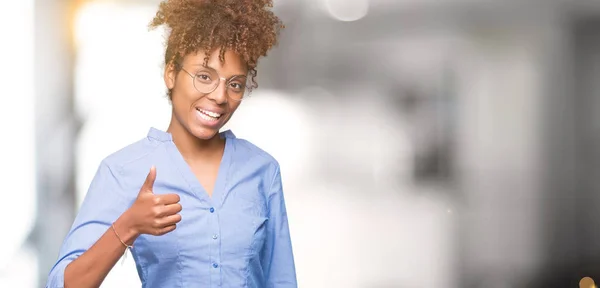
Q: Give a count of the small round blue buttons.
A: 3